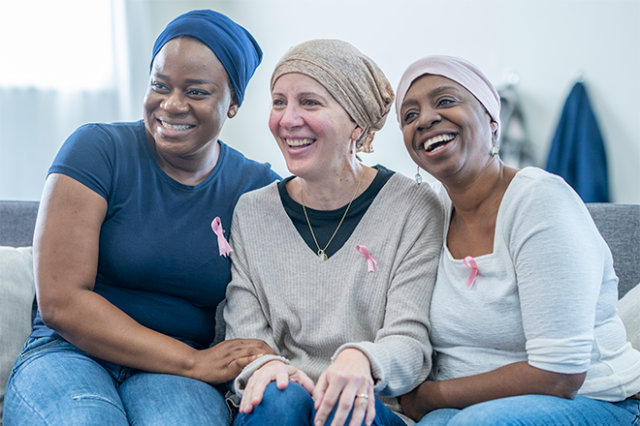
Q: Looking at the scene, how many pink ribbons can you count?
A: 3